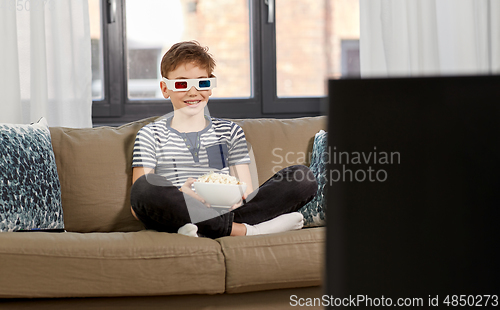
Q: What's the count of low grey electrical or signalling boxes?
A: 0